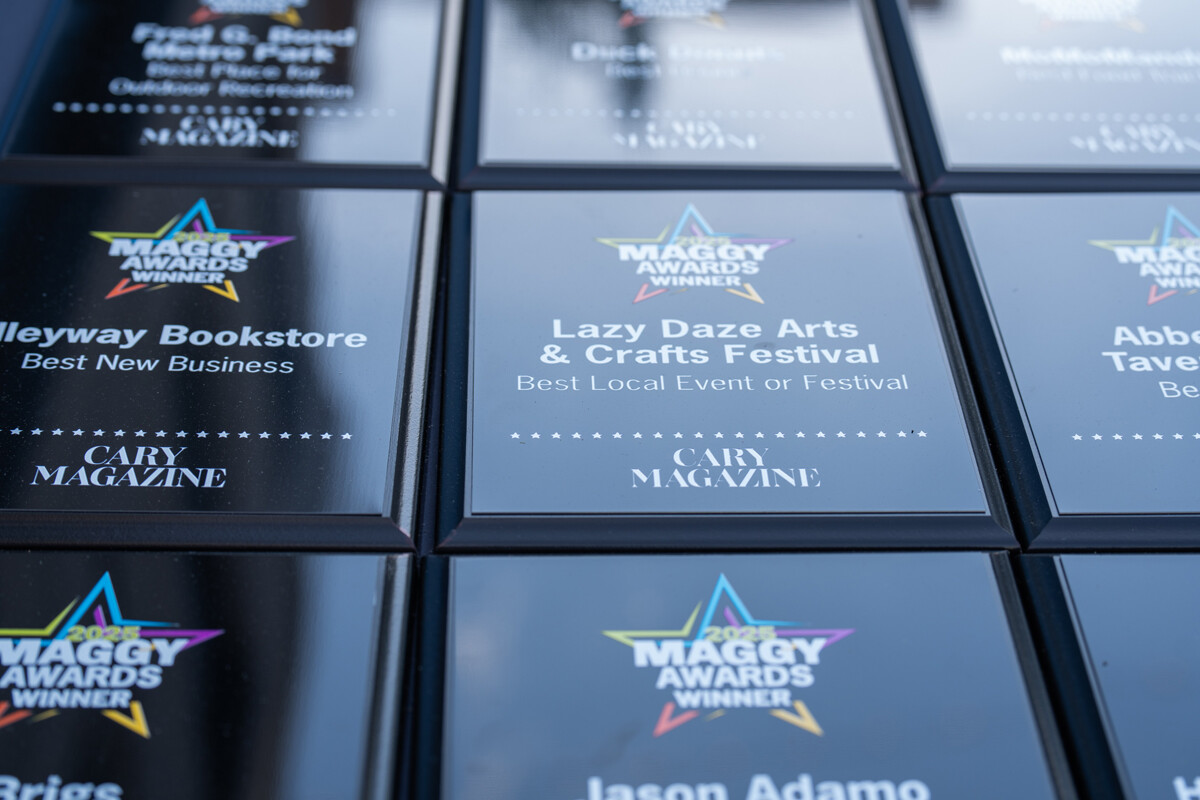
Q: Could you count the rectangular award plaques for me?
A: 9